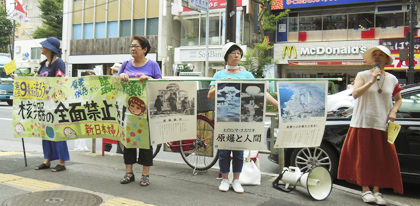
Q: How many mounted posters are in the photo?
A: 3